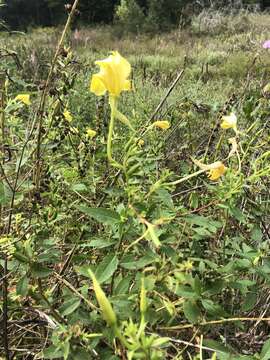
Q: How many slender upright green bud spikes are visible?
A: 2